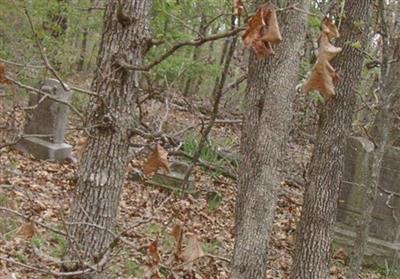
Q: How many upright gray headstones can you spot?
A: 2